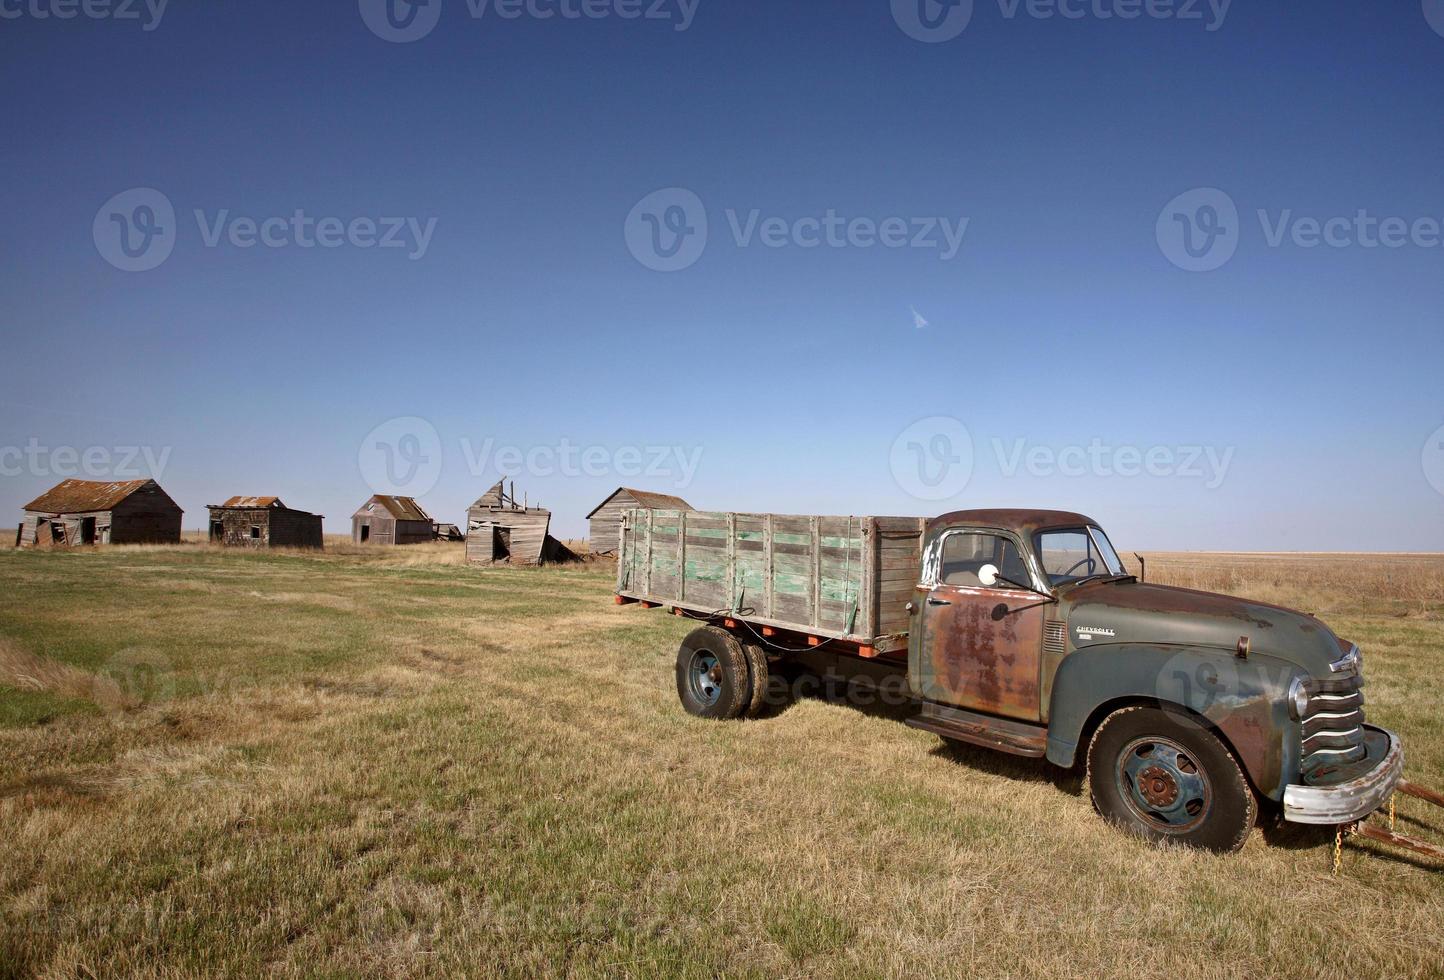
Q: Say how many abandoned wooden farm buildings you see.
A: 5